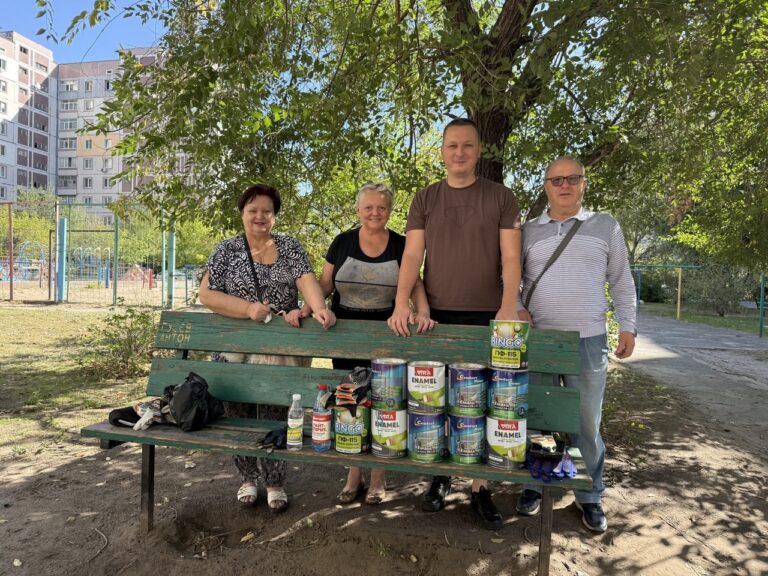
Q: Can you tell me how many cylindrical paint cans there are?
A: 10